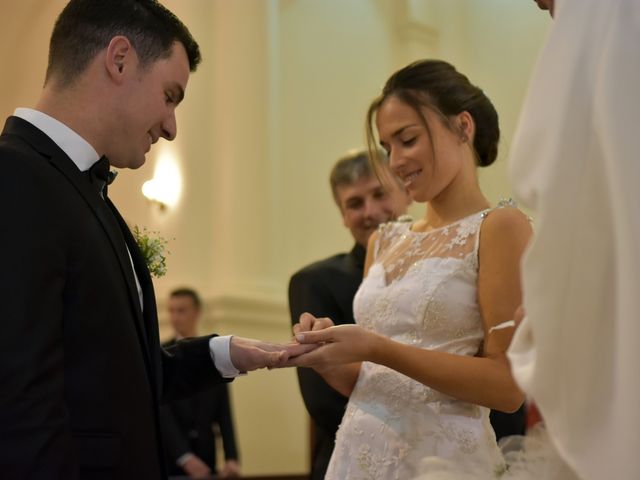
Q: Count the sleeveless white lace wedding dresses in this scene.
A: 1